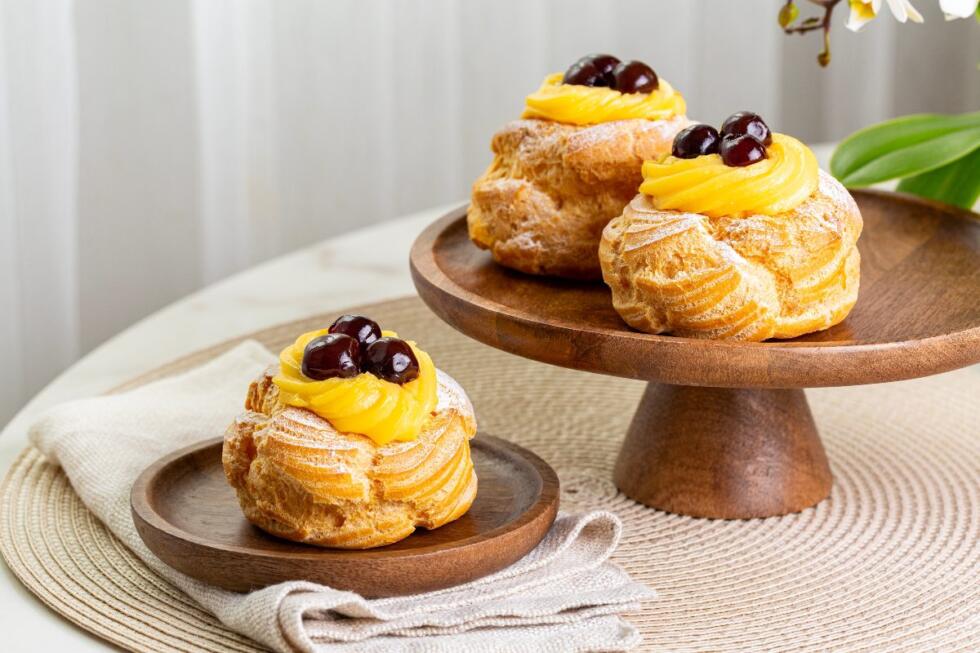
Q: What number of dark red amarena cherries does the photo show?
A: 9